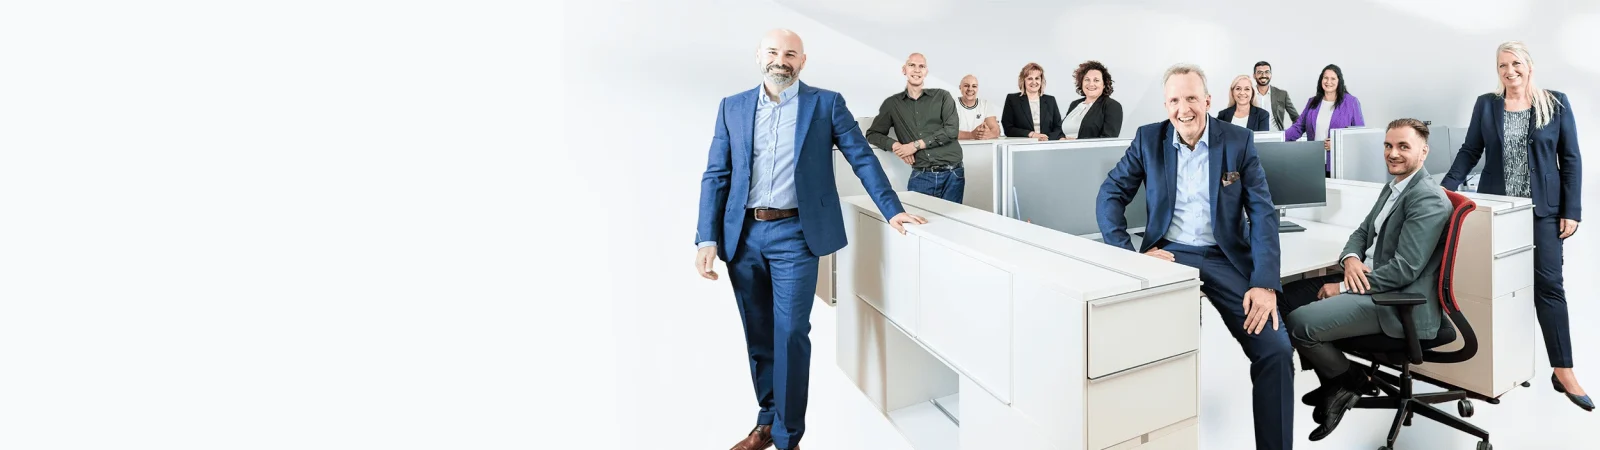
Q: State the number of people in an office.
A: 11